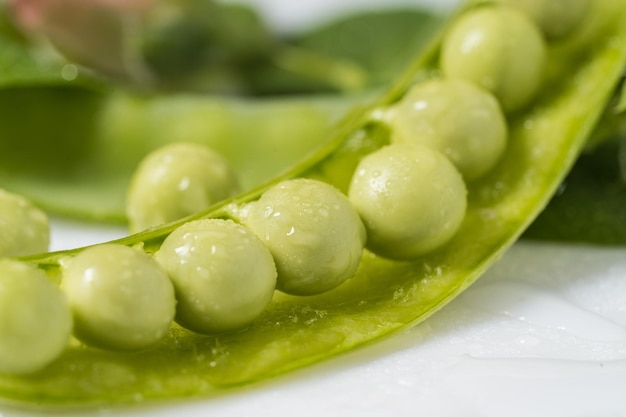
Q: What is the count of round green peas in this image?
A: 10